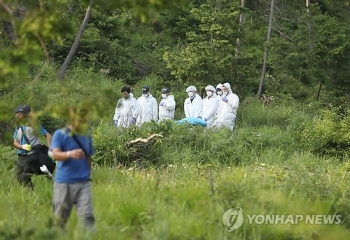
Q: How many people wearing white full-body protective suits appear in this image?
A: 7